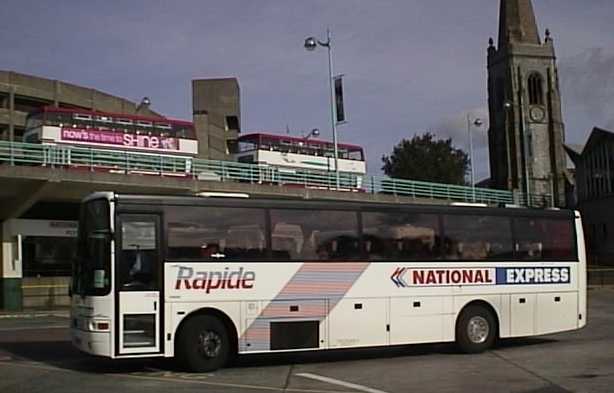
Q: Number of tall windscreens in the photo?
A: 1